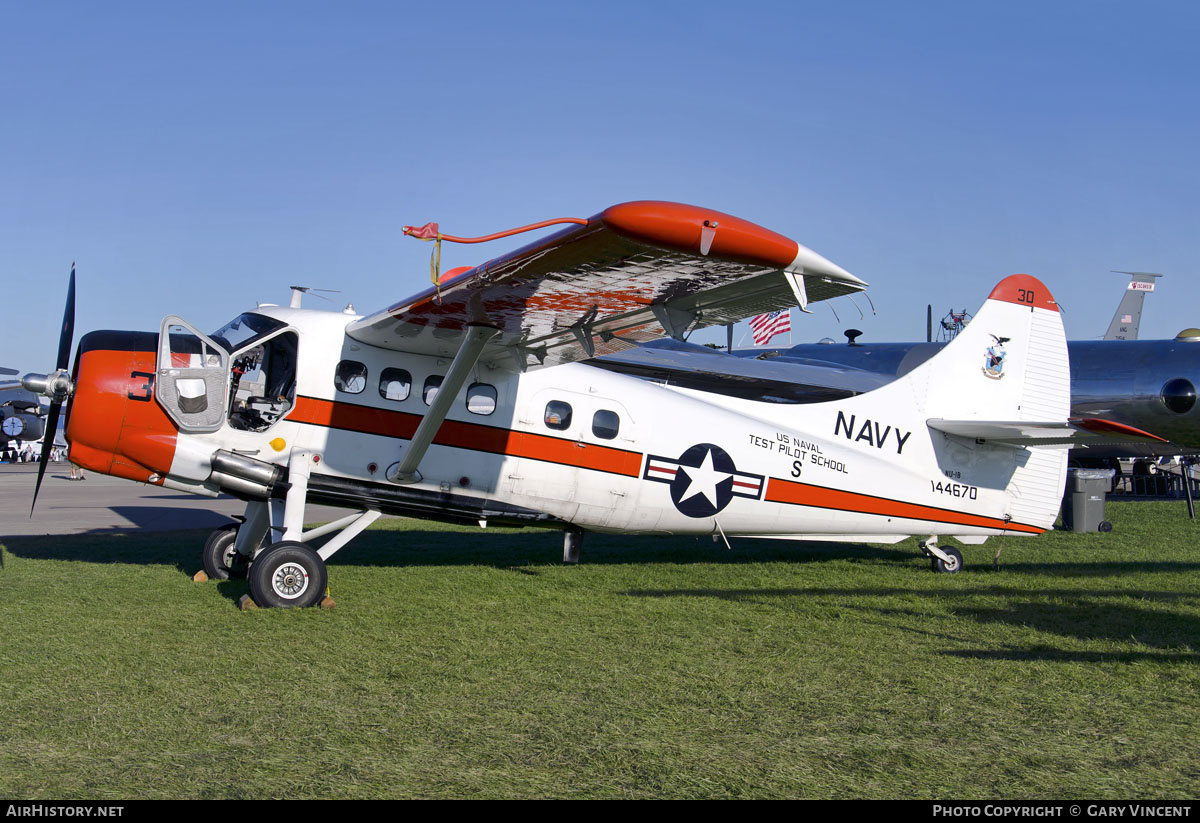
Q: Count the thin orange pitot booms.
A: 1